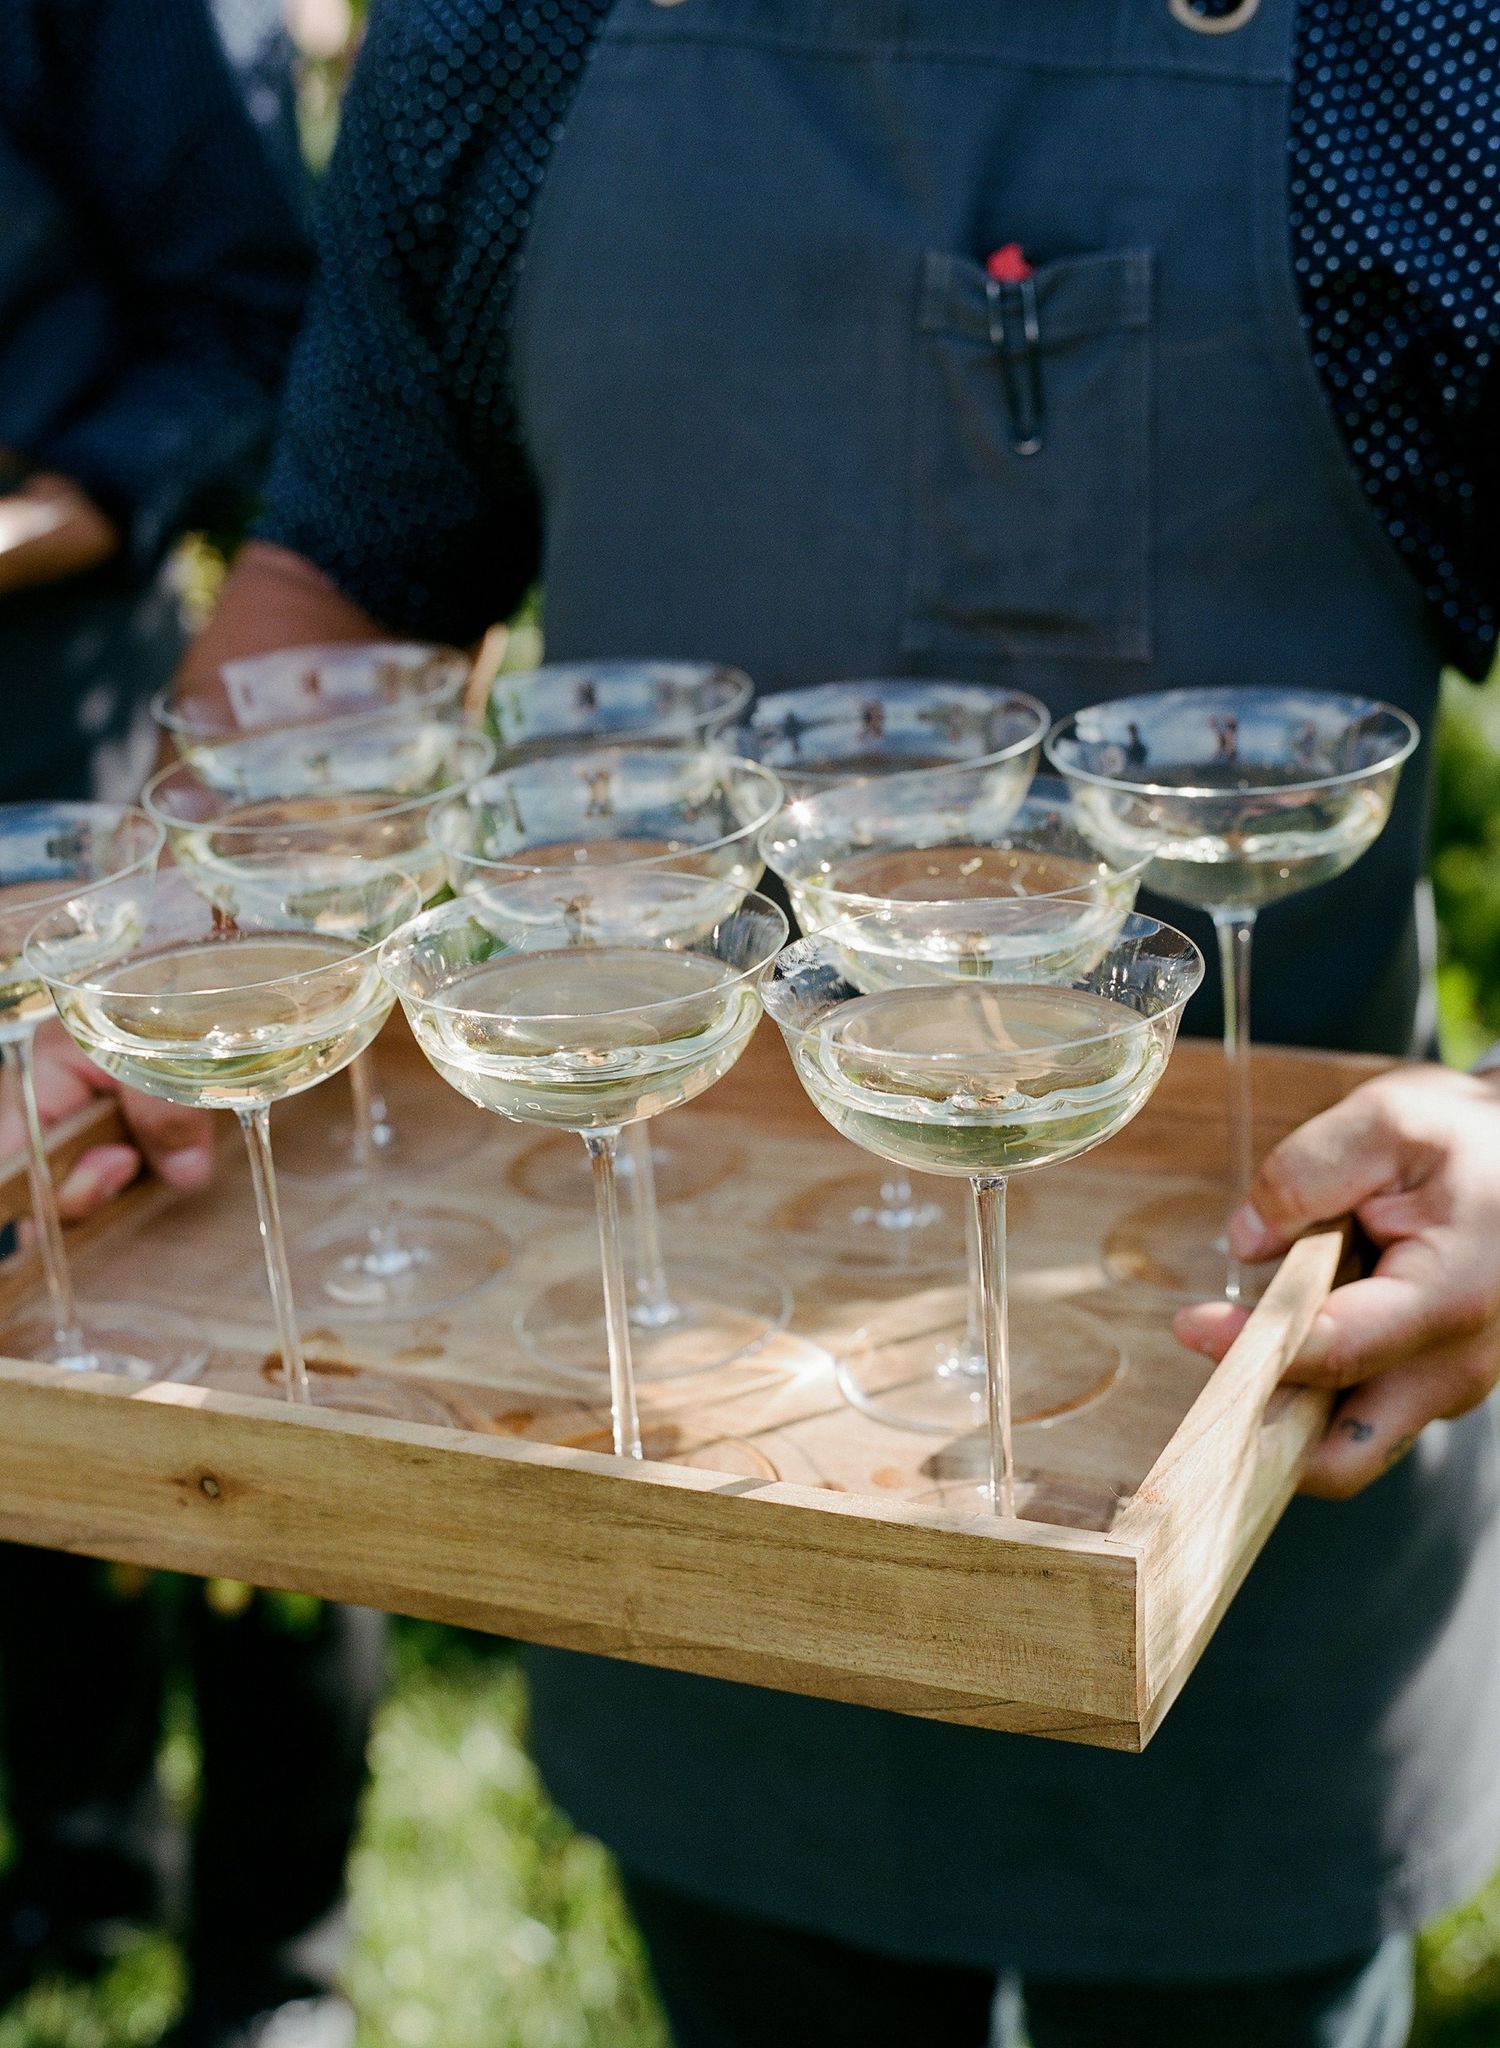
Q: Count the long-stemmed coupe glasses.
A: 11